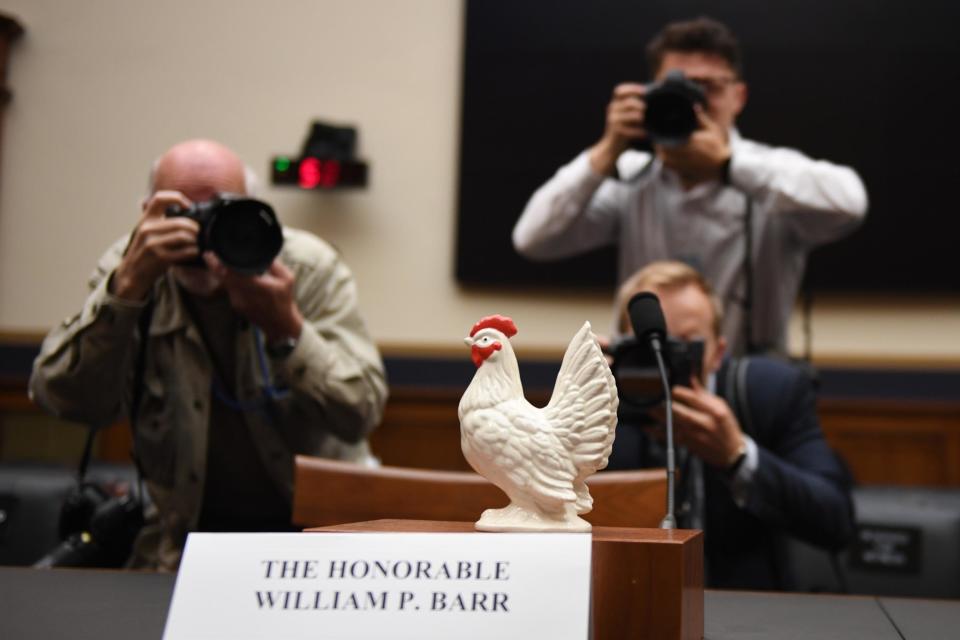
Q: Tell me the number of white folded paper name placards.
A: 1